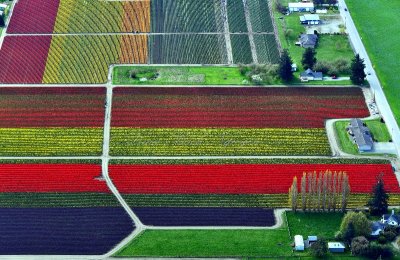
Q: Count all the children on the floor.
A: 0